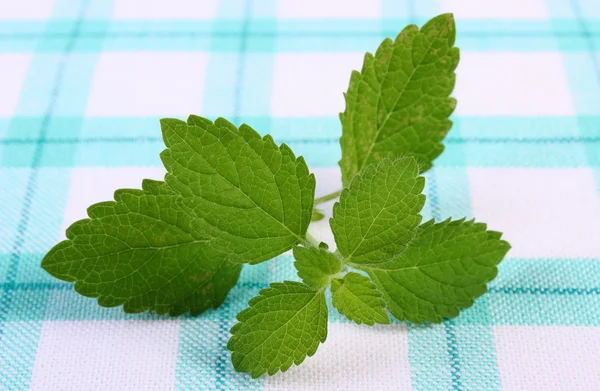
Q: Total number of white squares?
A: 14